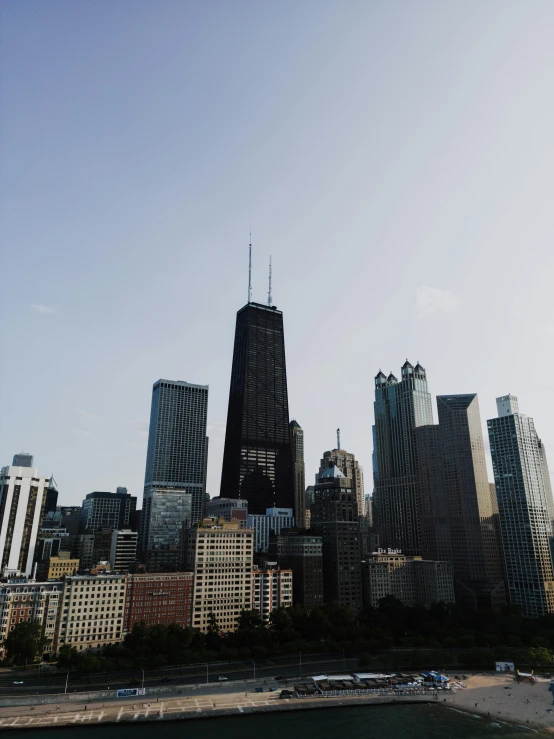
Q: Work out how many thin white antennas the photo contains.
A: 2